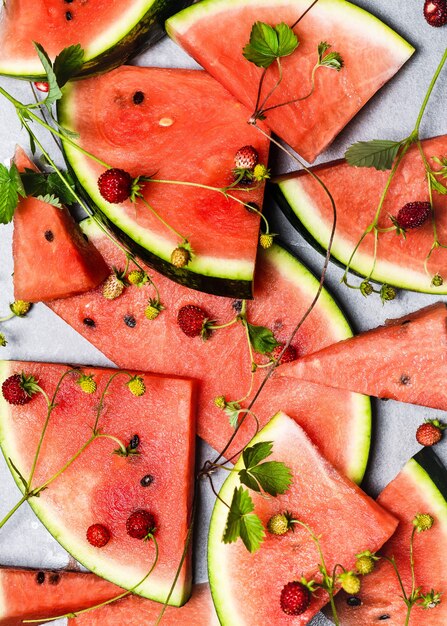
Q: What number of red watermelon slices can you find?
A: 12